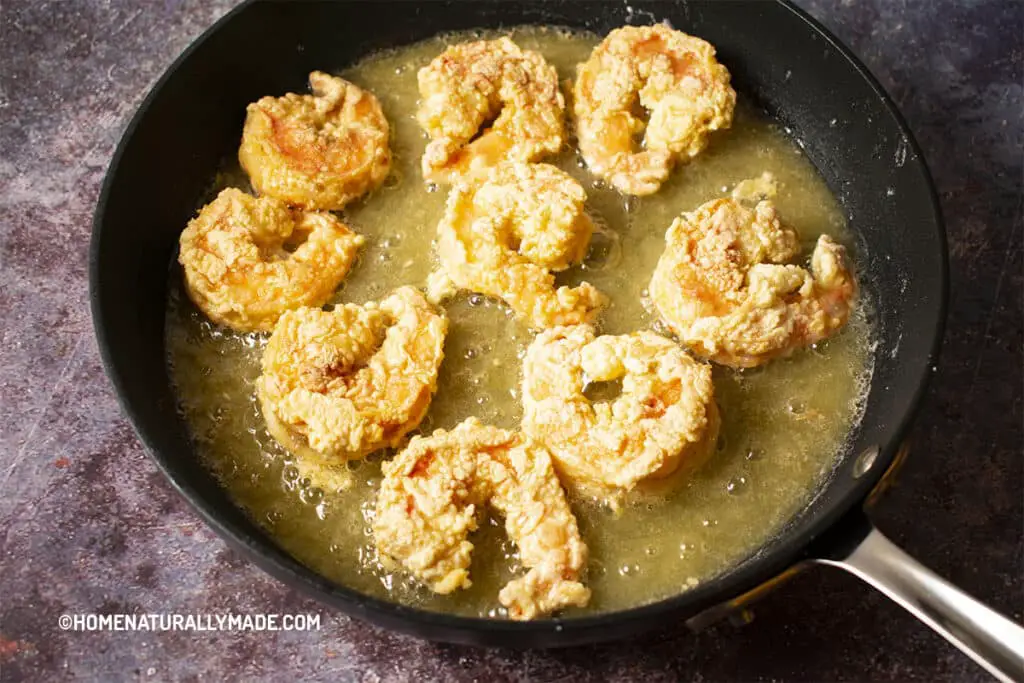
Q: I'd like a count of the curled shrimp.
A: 9